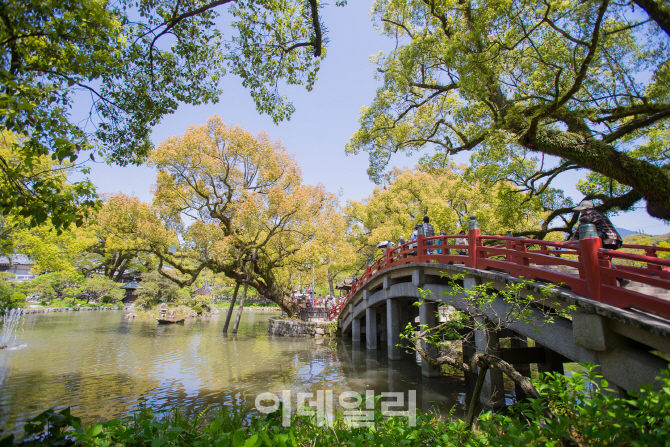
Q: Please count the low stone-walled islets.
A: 1